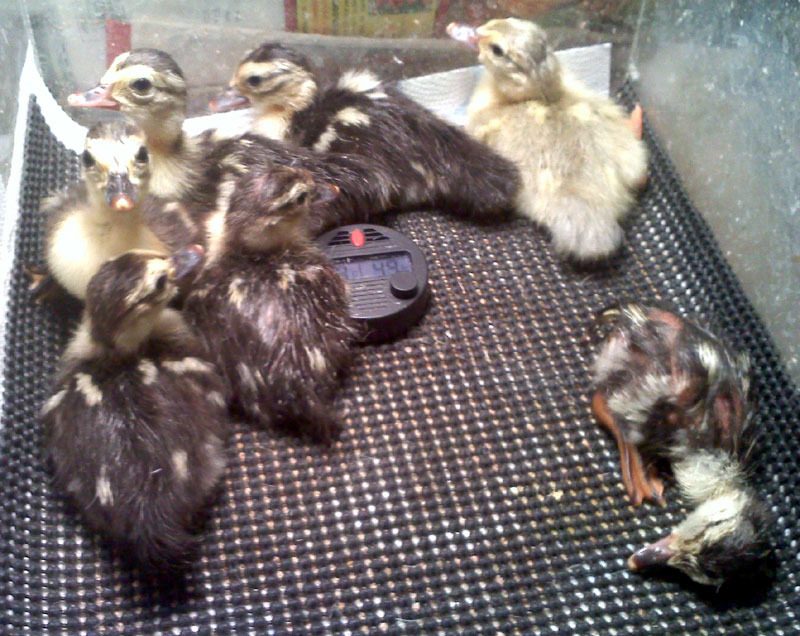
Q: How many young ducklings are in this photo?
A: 7